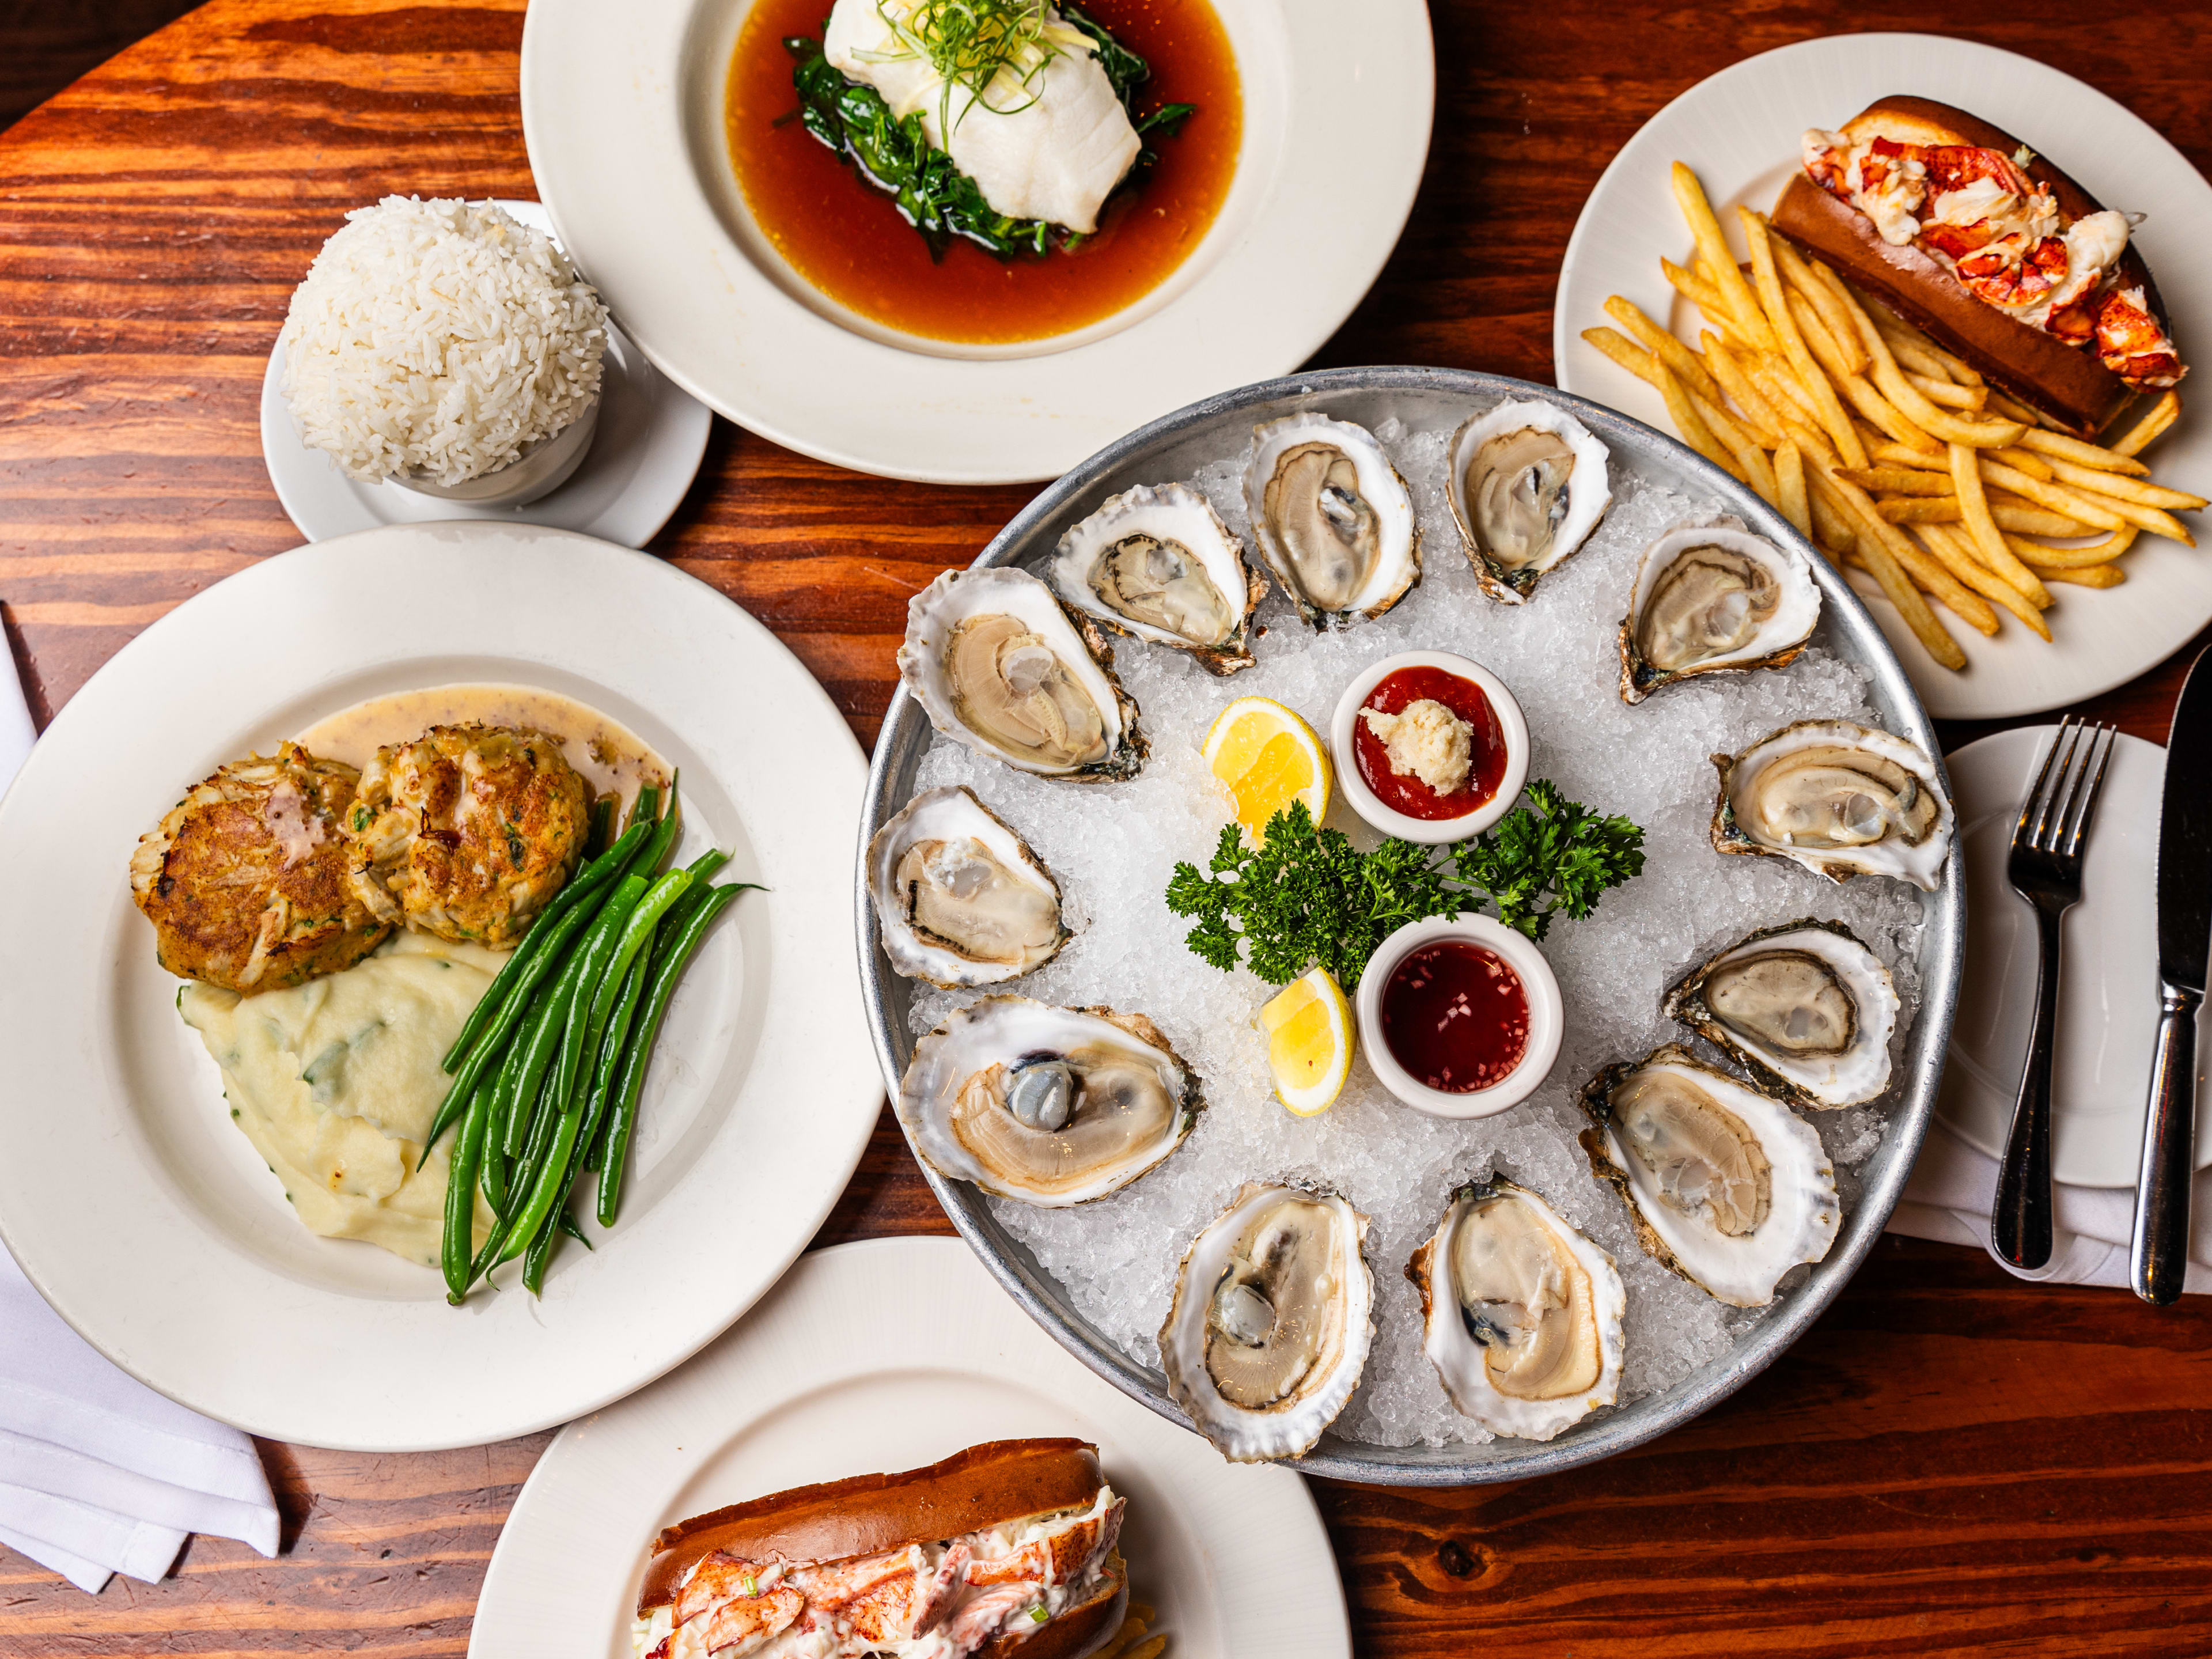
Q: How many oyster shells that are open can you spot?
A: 12